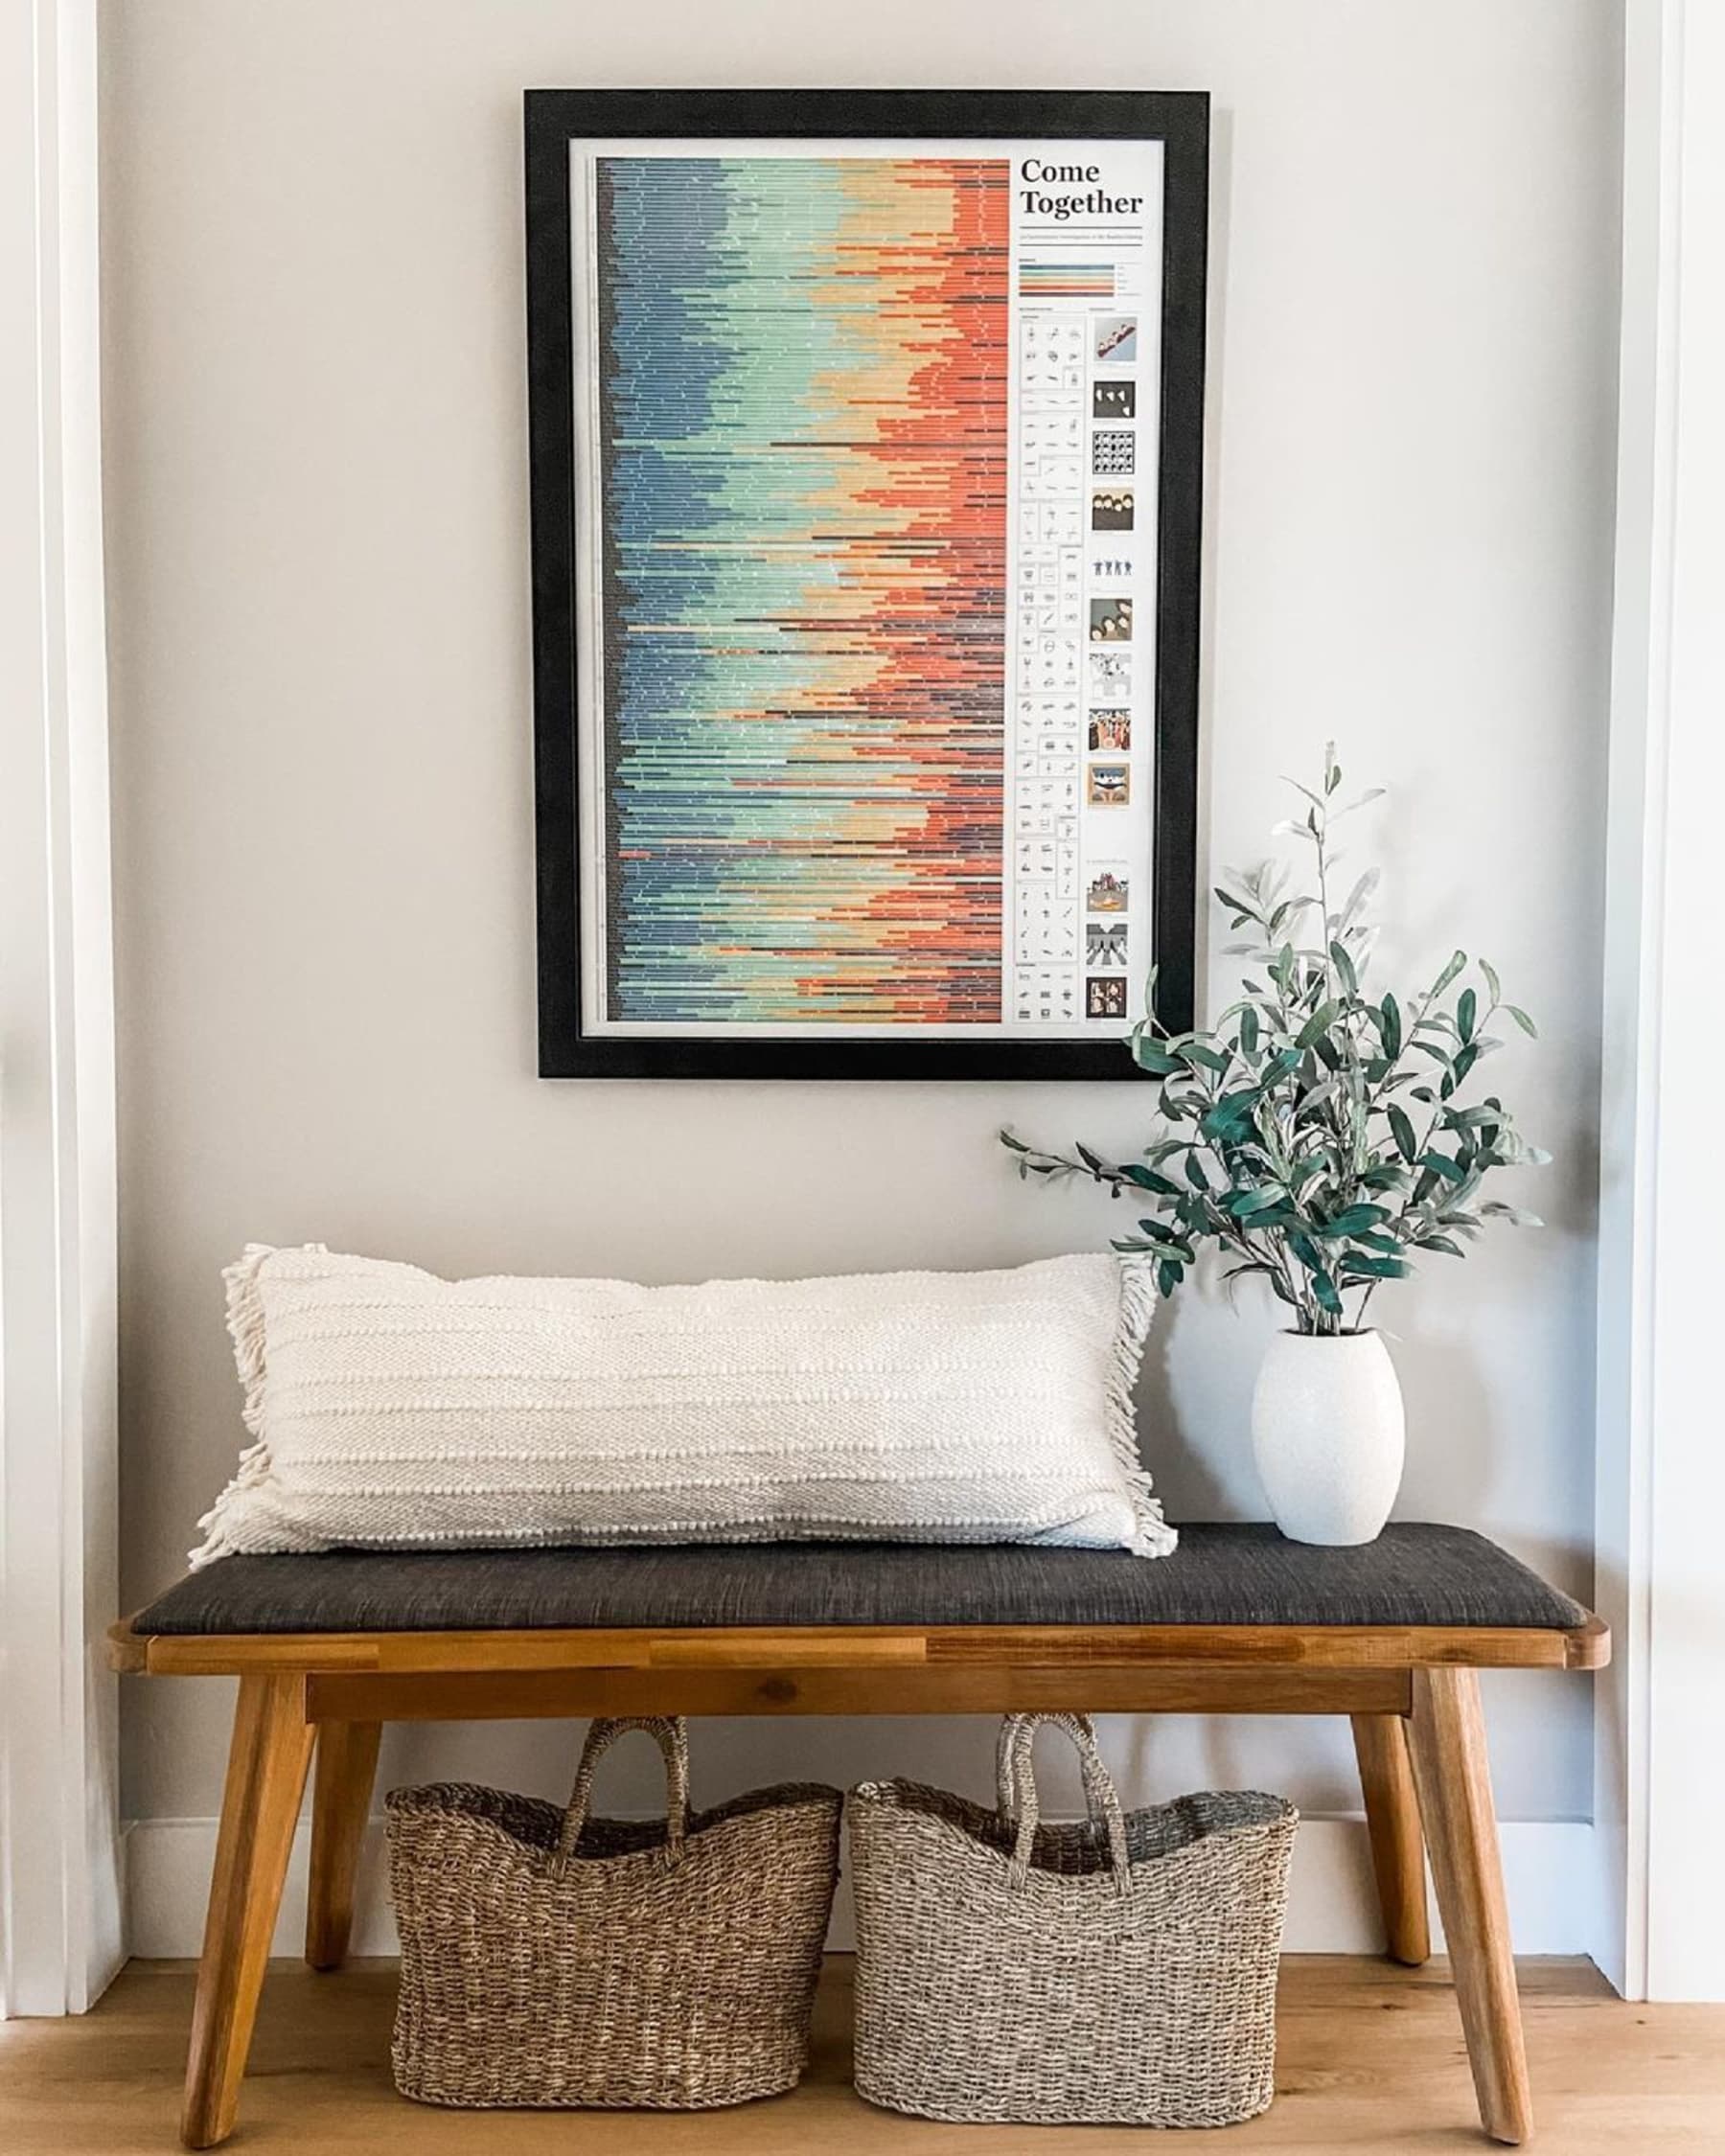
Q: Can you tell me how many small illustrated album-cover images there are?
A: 12